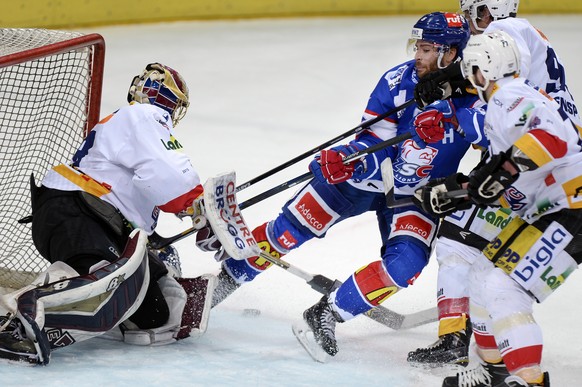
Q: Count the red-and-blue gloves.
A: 2